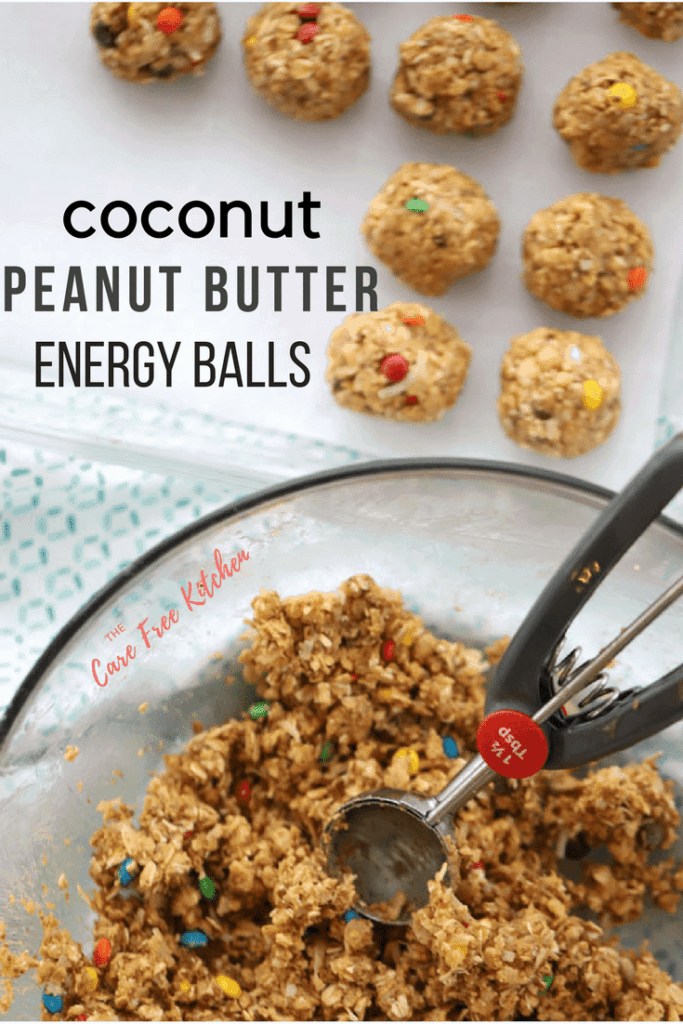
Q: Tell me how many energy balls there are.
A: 9